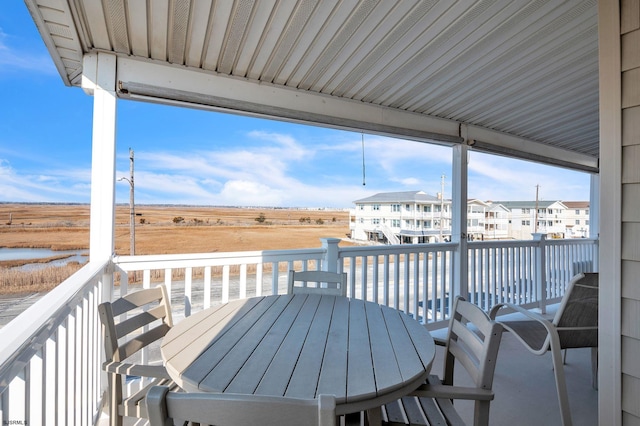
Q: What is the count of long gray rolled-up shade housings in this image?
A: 2